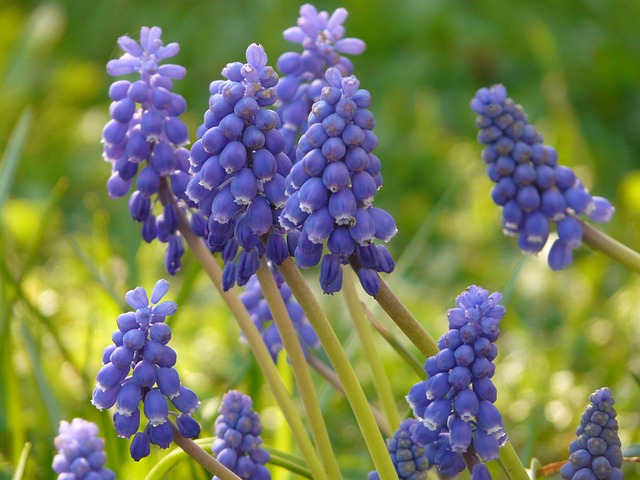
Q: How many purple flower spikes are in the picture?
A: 12